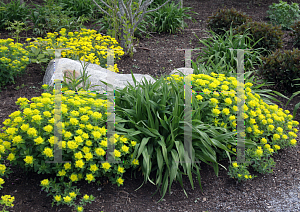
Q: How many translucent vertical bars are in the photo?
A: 4